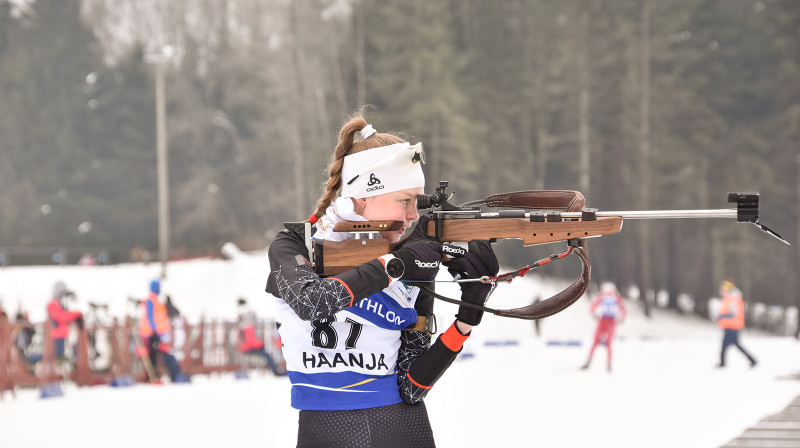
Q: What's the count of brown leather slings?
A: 2